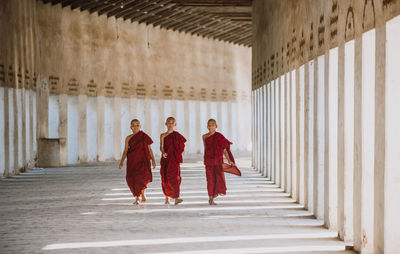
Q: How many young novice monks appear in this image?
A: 3